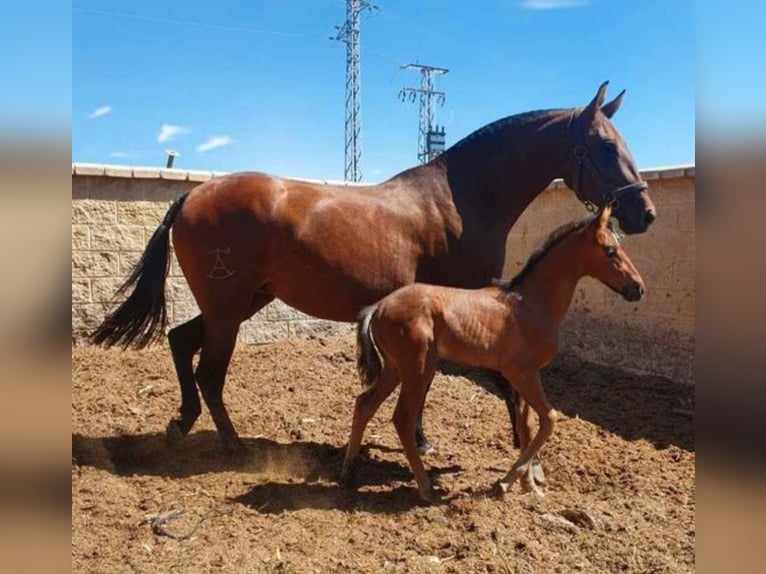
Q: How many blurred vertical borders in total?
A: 2